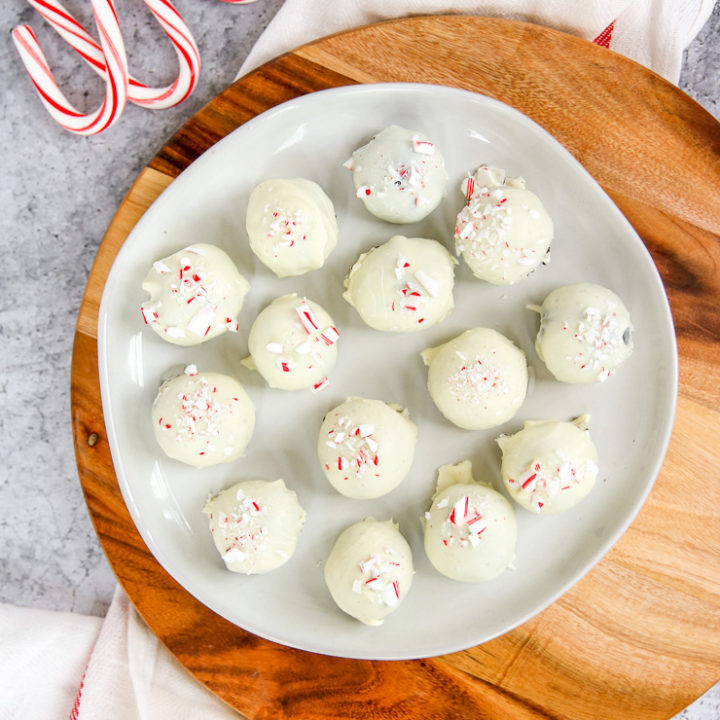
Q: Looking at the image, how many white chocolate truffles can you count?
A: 14